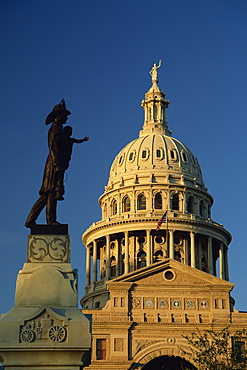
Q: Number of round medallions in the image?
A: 6